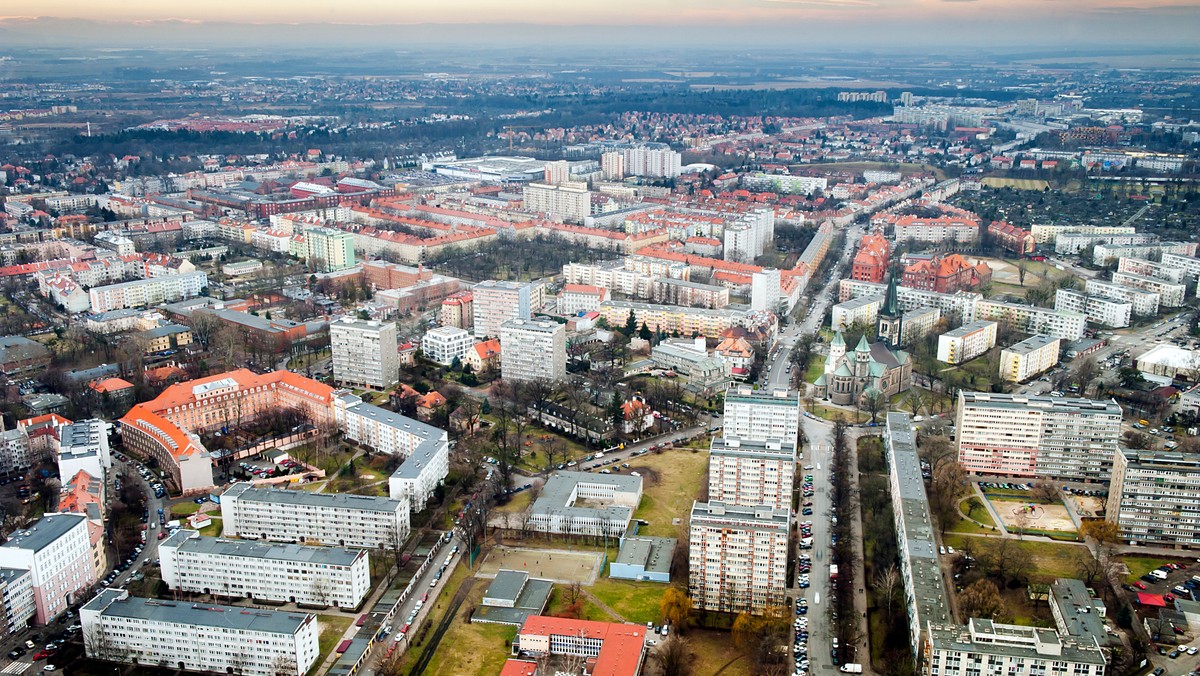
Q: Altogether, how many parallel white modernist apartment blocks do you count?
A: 3